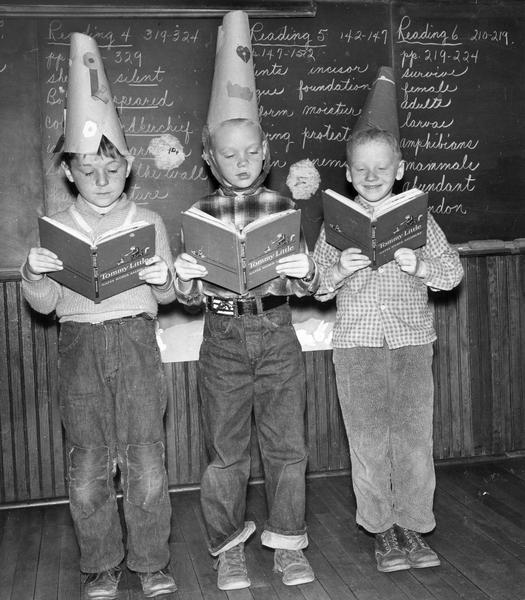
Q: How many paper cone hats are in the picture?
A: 3